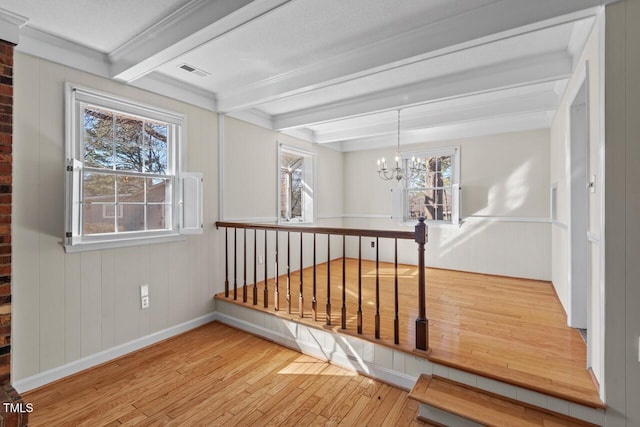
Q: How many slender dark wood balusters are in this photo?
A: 14